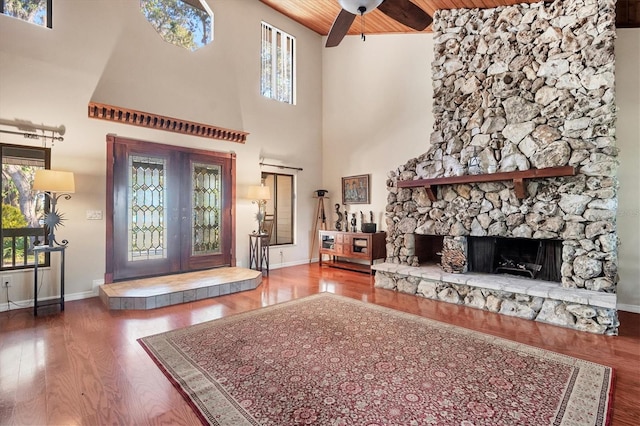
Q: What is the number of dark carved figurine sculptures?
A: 5